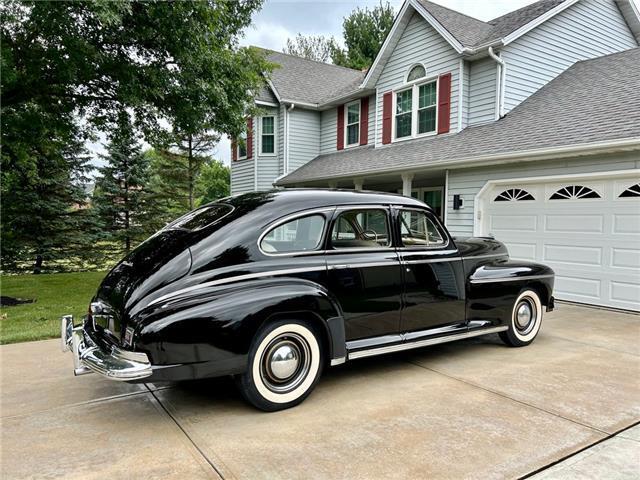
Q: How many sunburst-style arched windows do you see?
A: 3